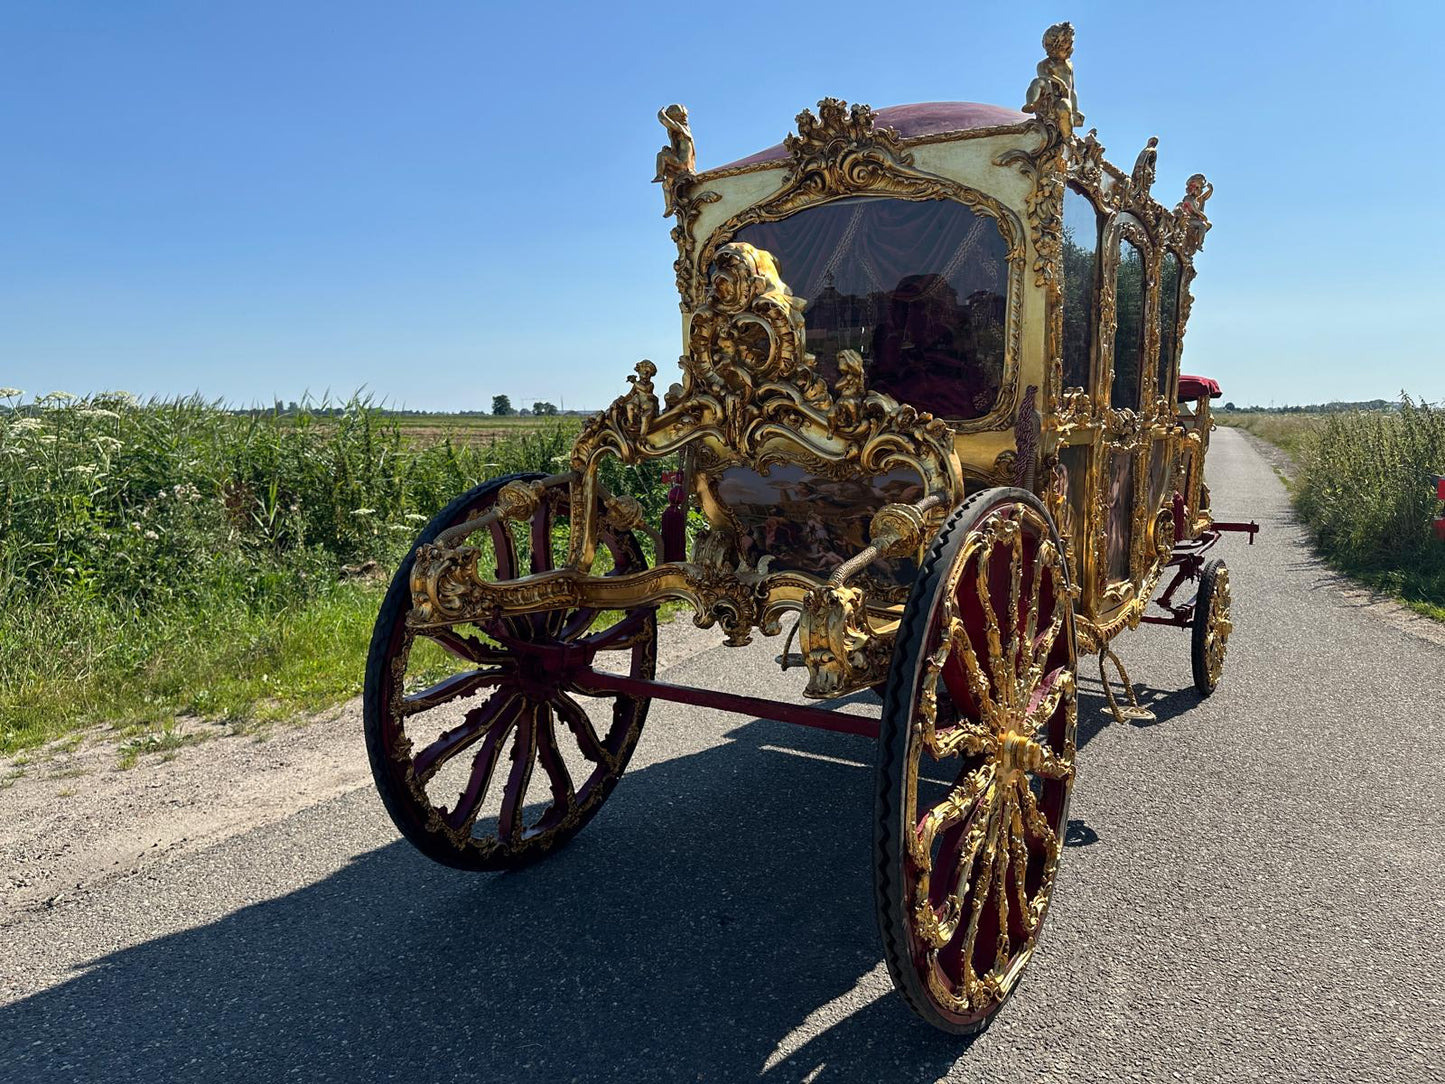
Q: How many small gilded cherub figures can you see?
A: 5